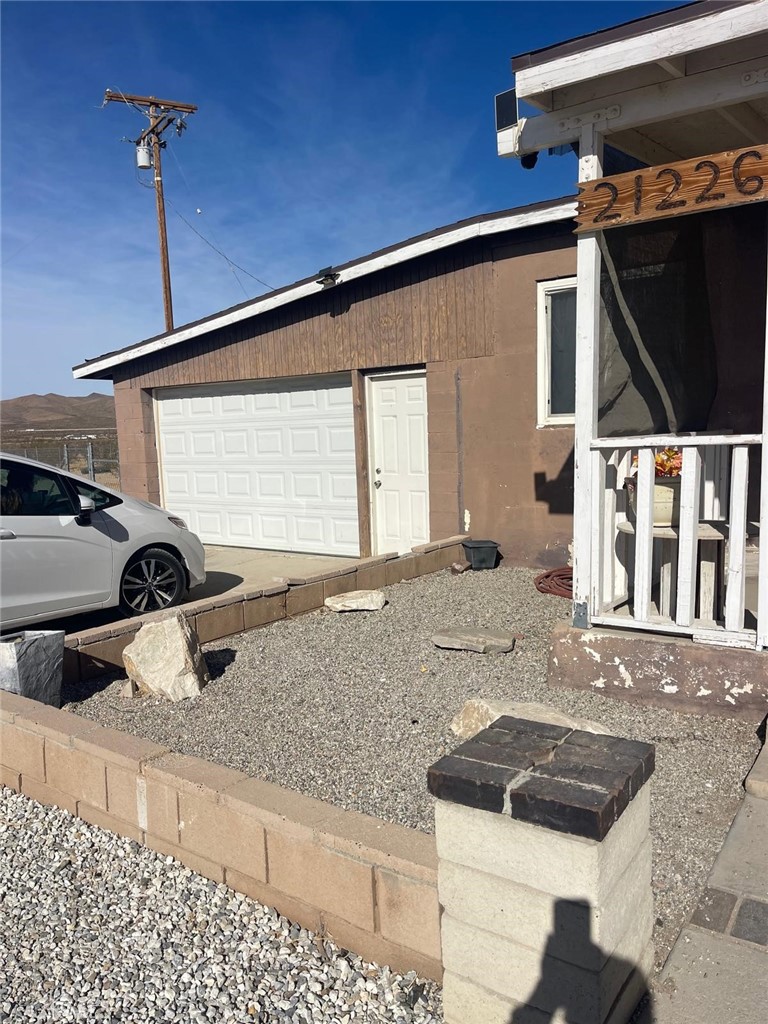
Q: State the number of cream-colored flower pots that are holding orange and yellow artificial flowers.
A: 1